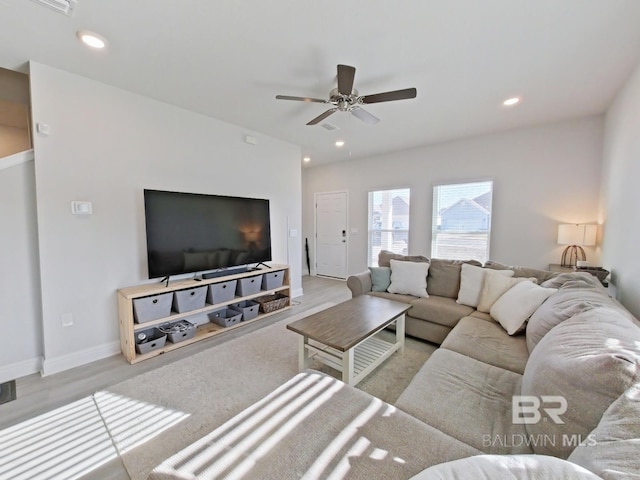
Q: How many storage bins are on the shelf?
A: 10